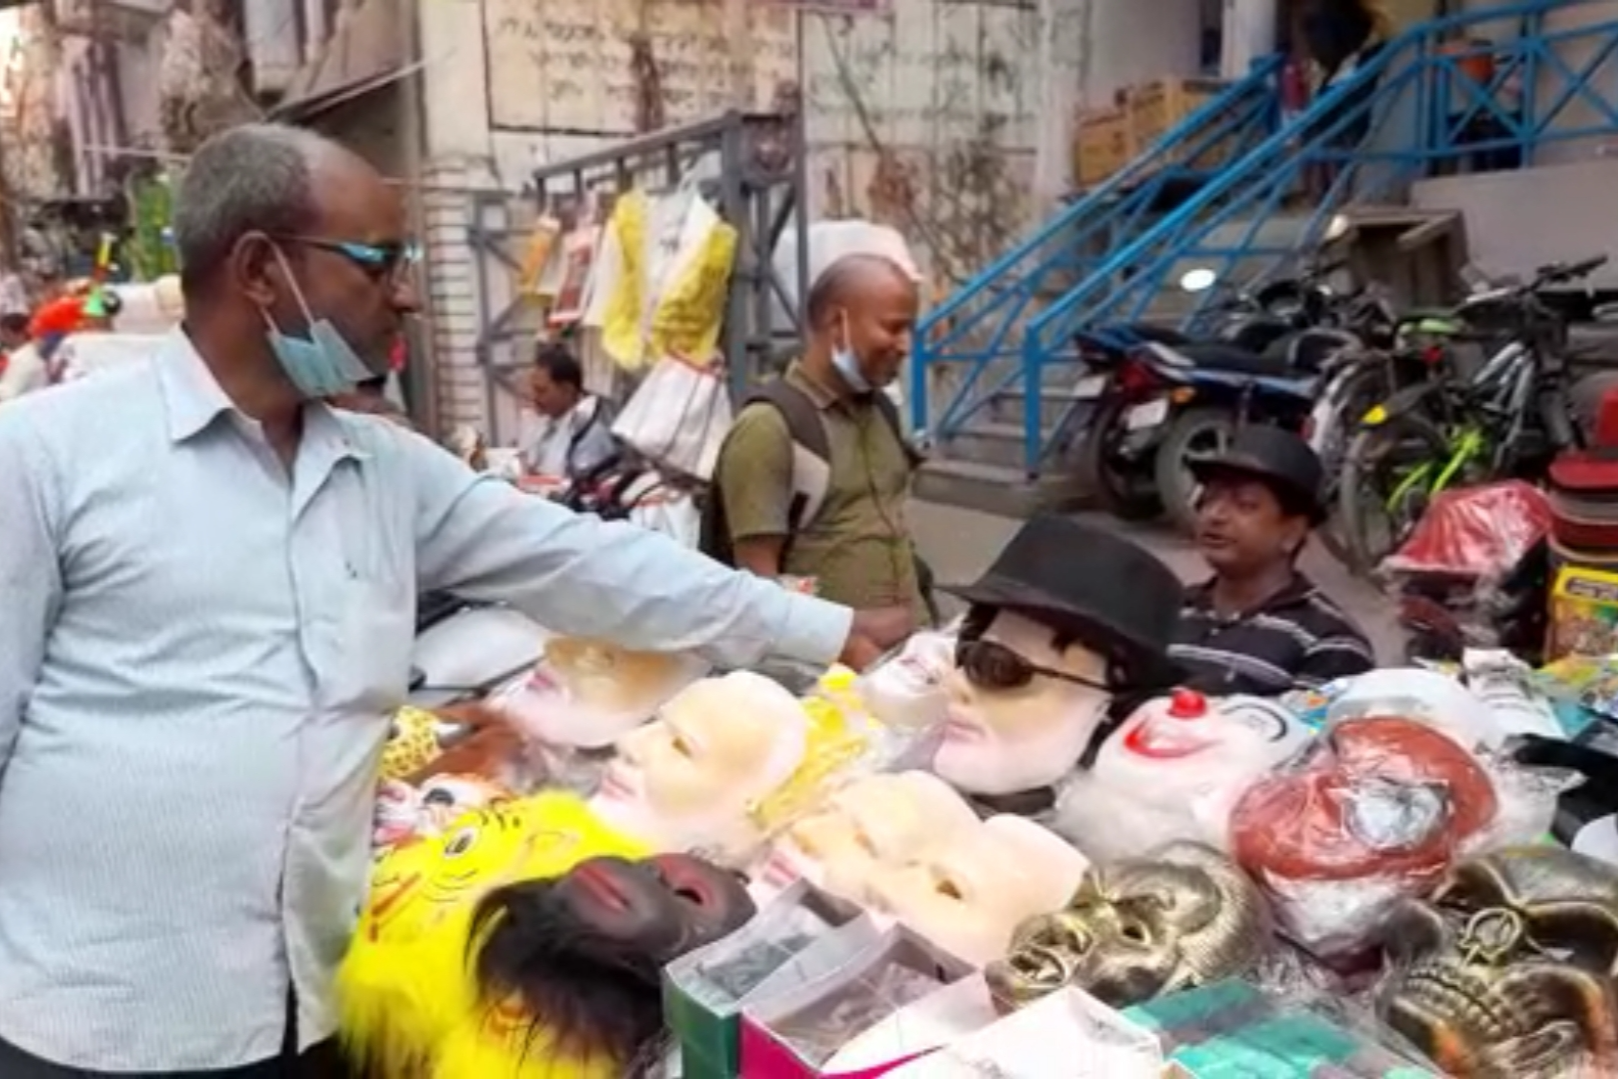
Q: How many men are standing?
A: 2